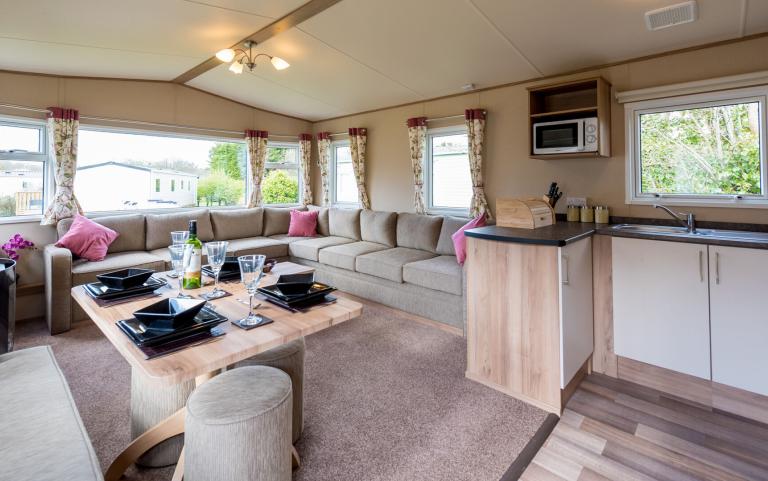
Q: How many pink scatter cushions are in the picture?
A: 3